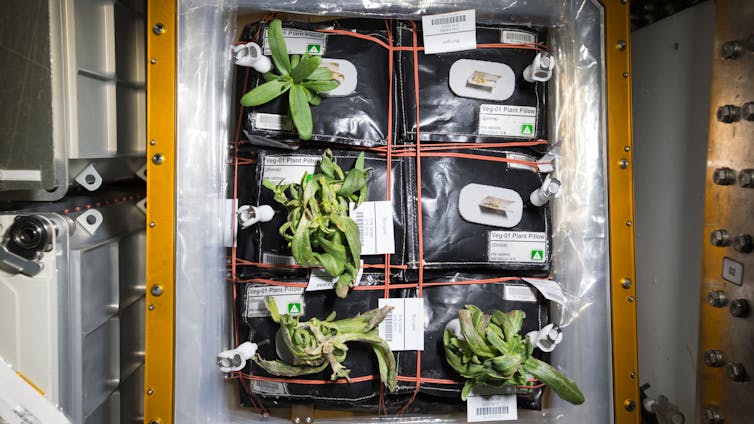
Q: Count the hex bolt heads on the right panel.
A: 13